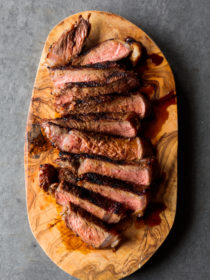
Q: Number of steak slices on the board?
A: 11